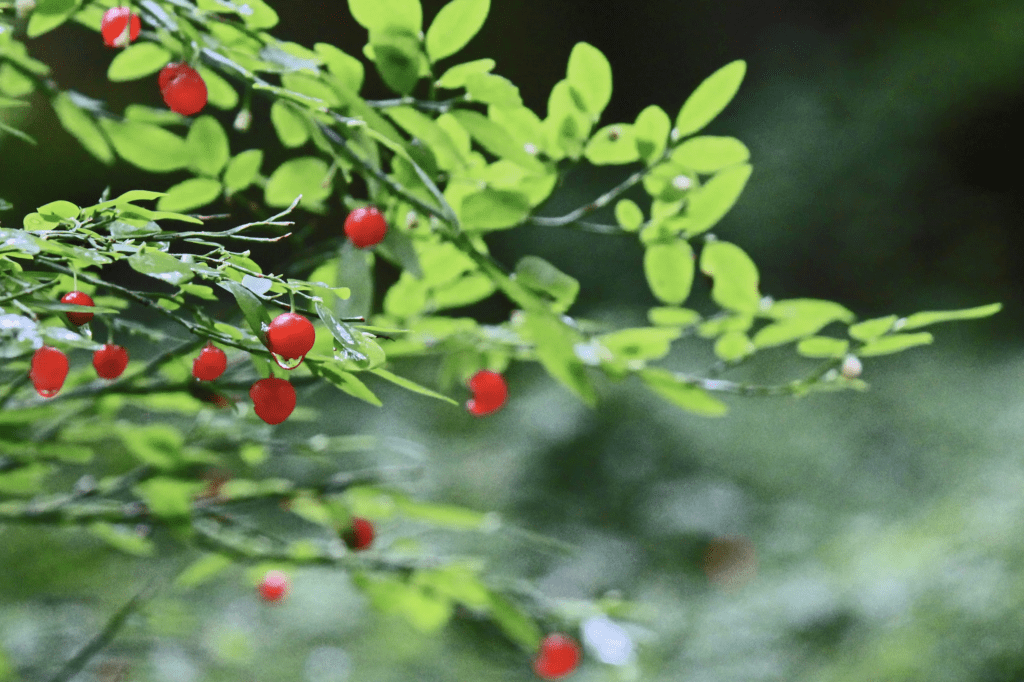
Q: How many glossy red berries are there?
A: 13